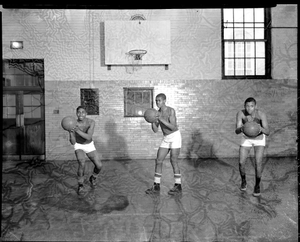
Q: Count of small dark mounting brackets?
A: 2